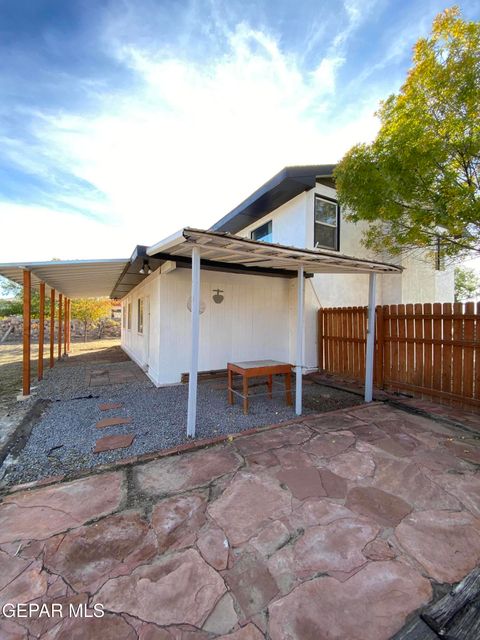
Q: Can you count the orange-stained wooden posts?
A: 6